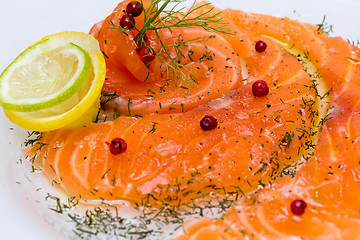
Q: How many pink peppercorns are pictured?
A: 9